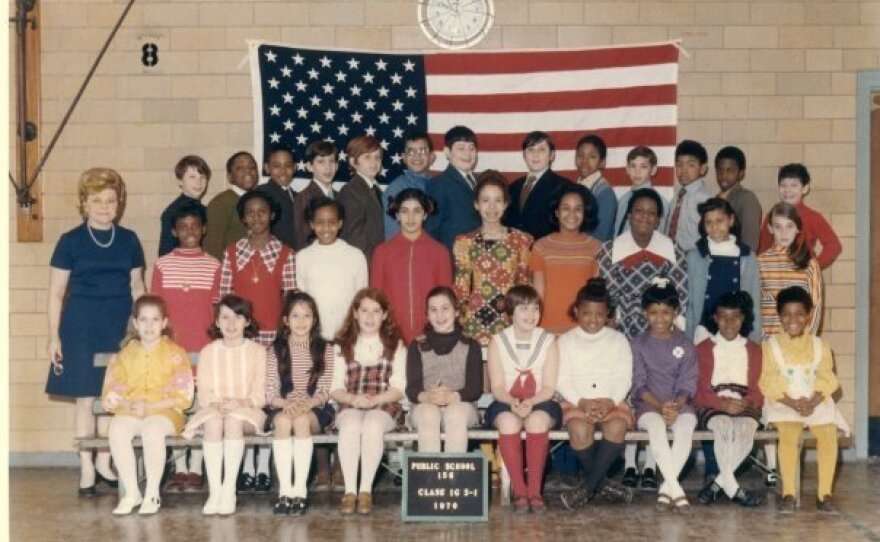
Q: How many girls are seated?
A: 10